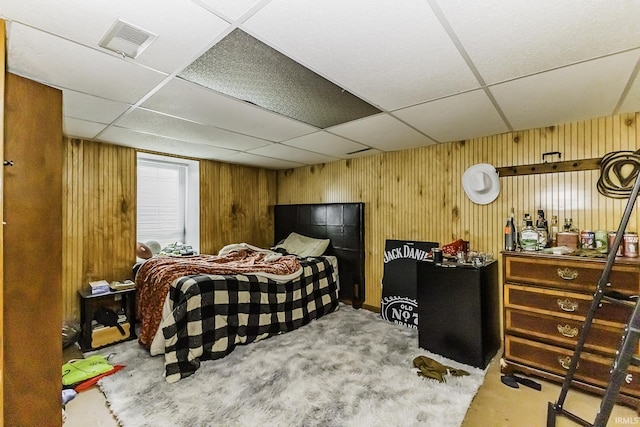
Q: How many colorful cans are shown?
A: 4